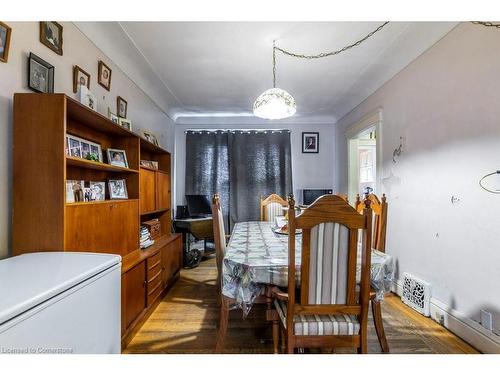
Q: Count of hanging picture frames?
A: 7